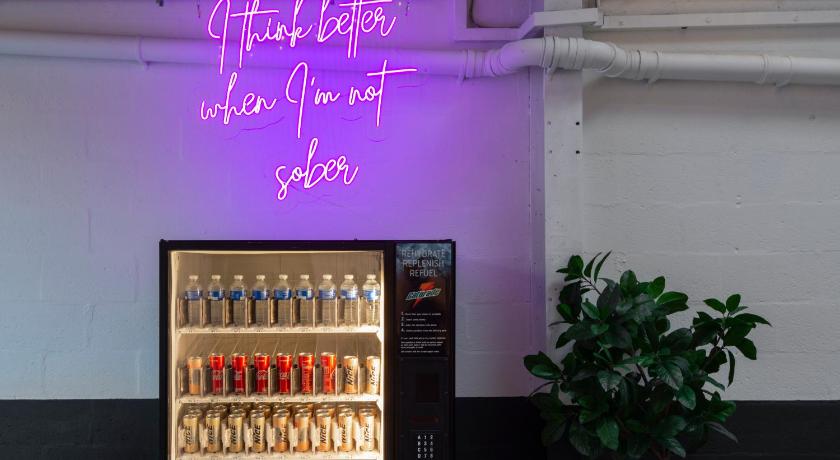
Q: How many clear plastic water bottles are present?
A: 9